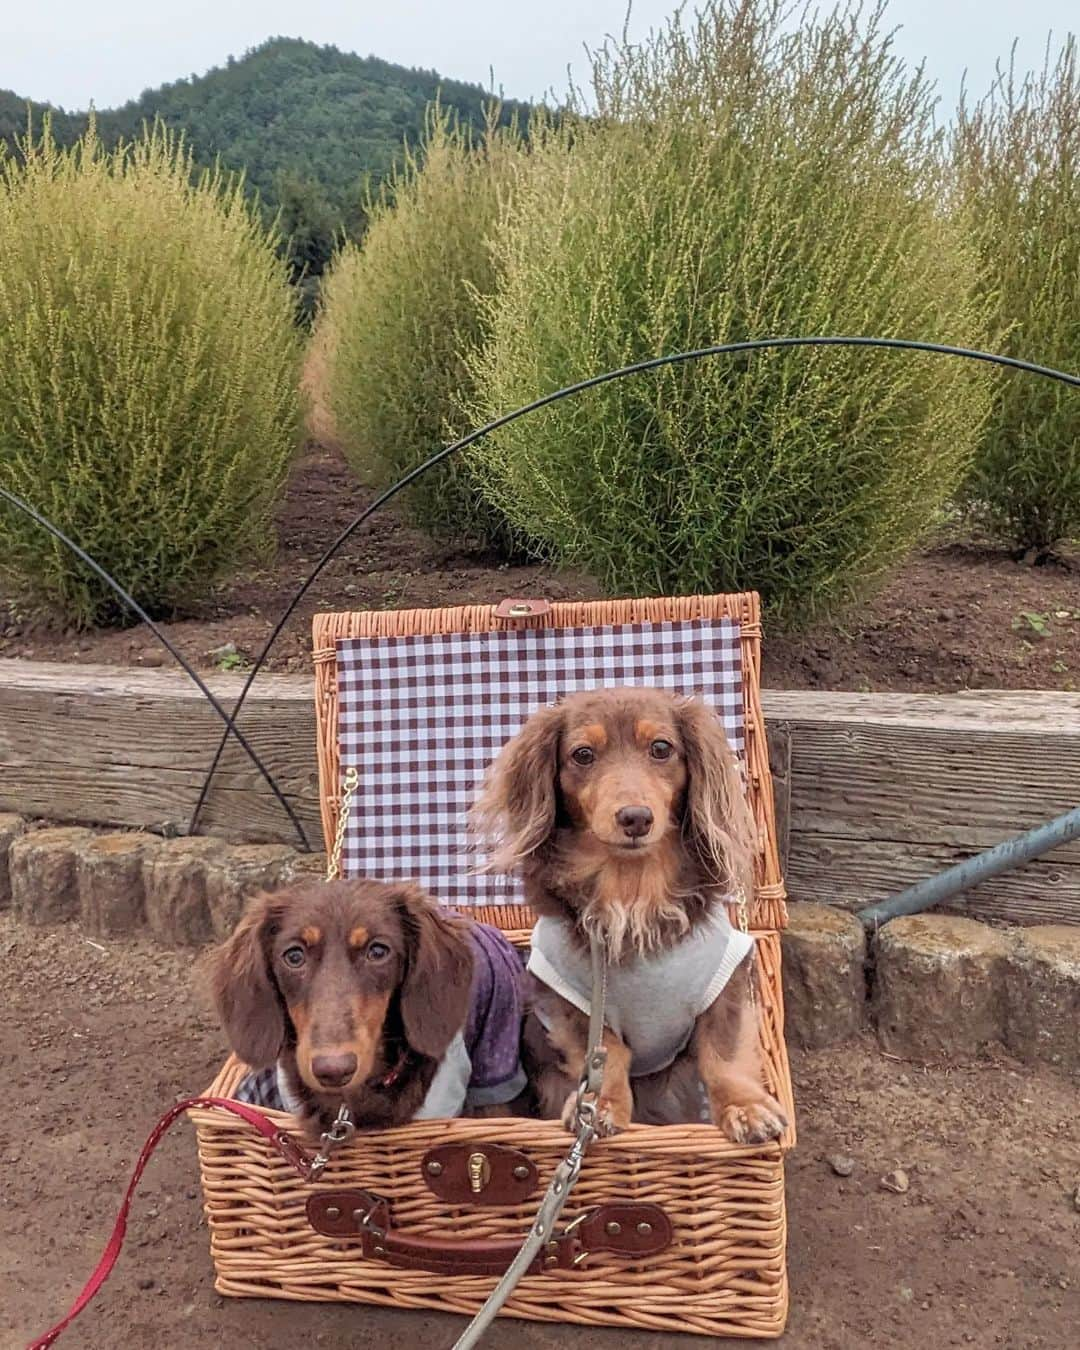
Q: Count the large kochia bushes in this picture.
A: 4